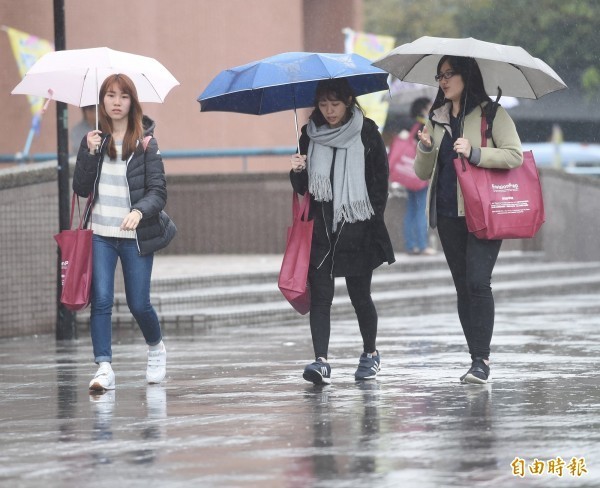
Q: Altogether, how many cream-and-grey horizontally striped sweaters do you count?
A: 1